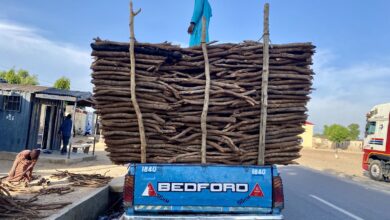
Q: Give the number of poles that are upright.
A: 3